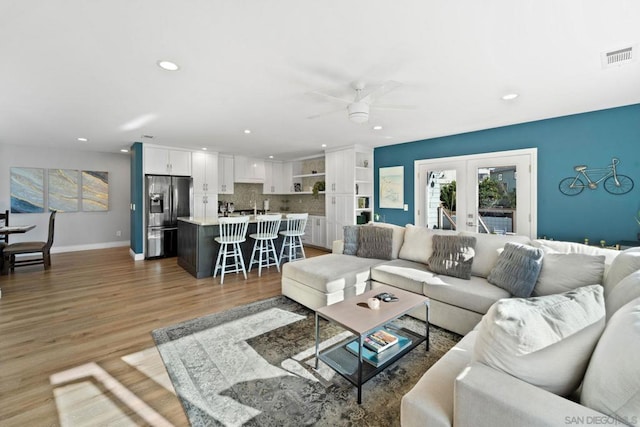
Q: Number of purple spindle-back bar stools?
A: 0